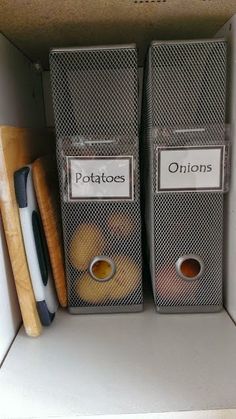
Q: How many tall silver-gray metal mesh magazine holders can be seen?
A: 2